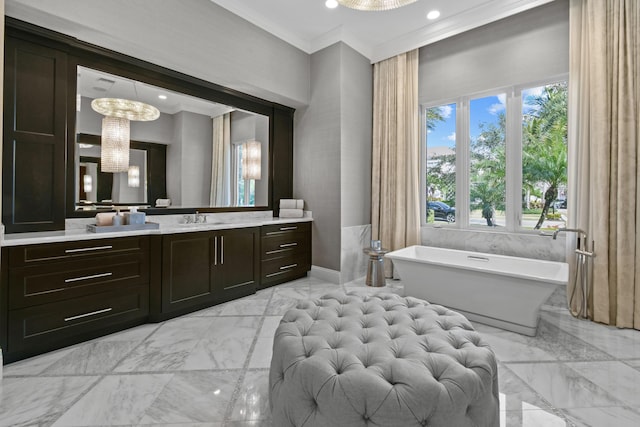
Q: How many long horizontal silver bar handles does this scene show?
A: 6